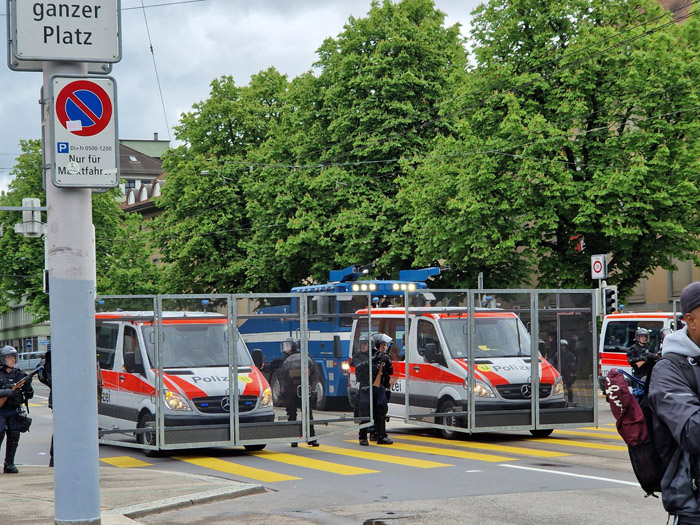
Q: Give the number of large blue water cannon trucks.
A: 1